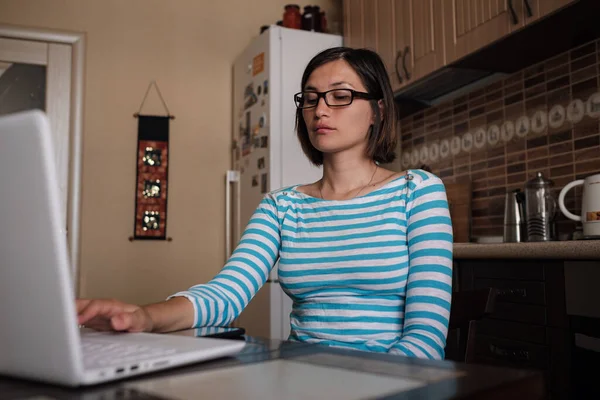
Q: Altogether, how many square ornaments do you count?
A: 3